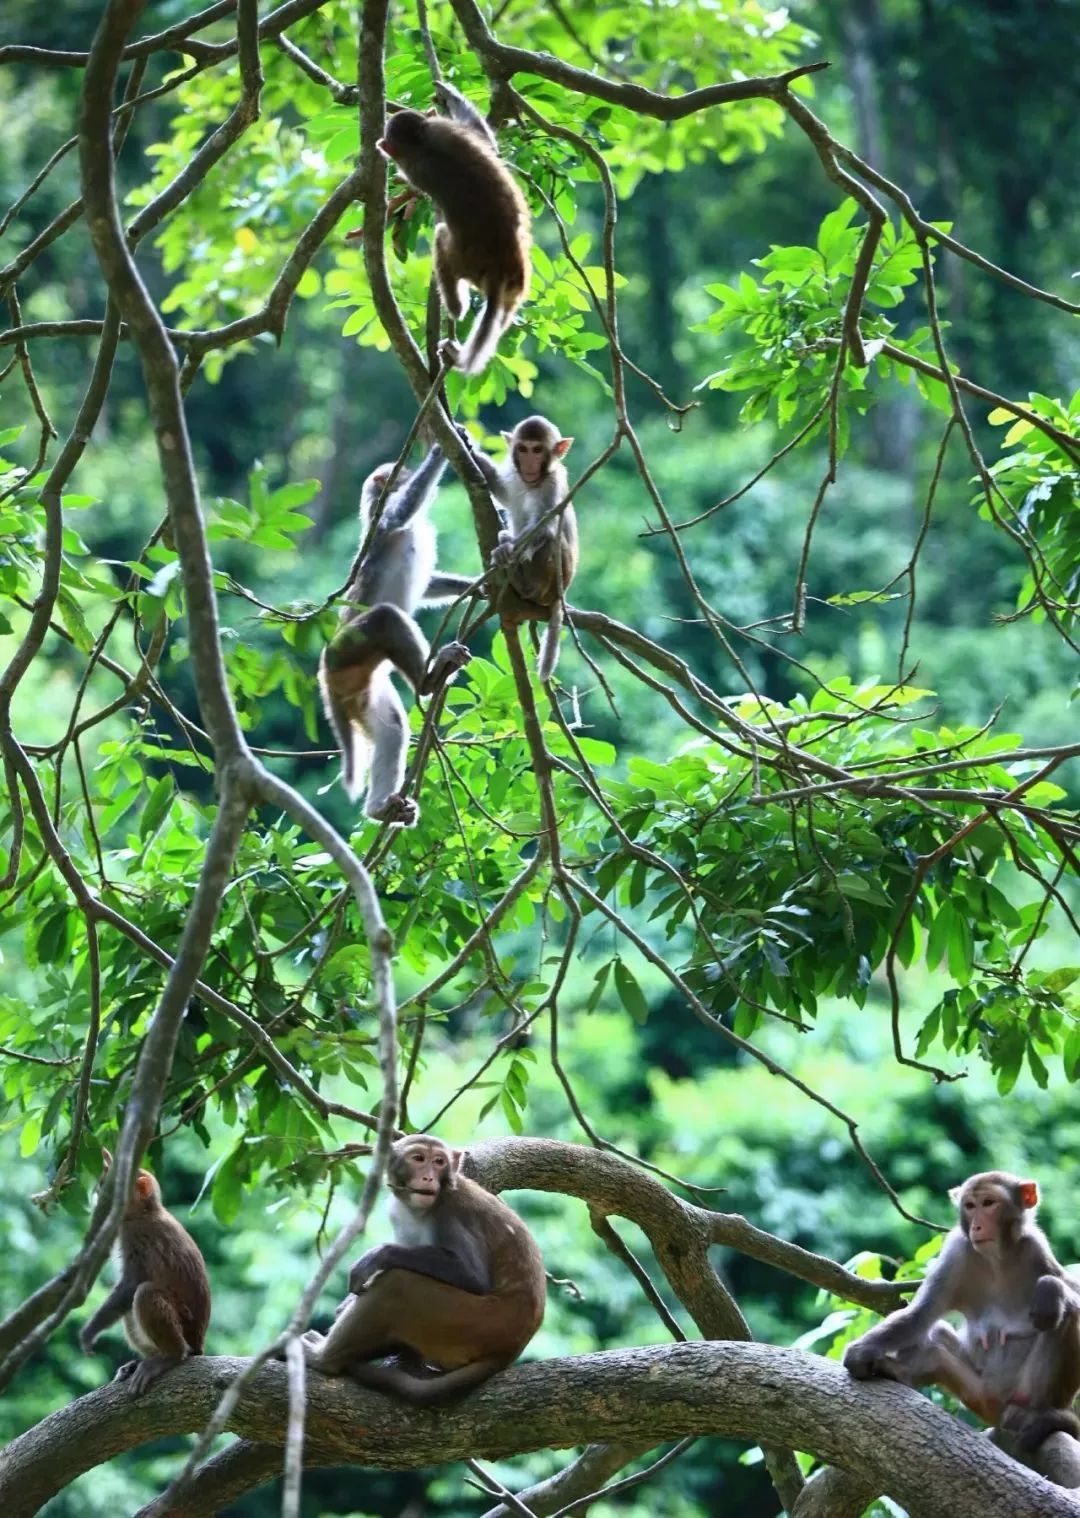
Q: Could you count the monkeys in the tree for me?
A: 6